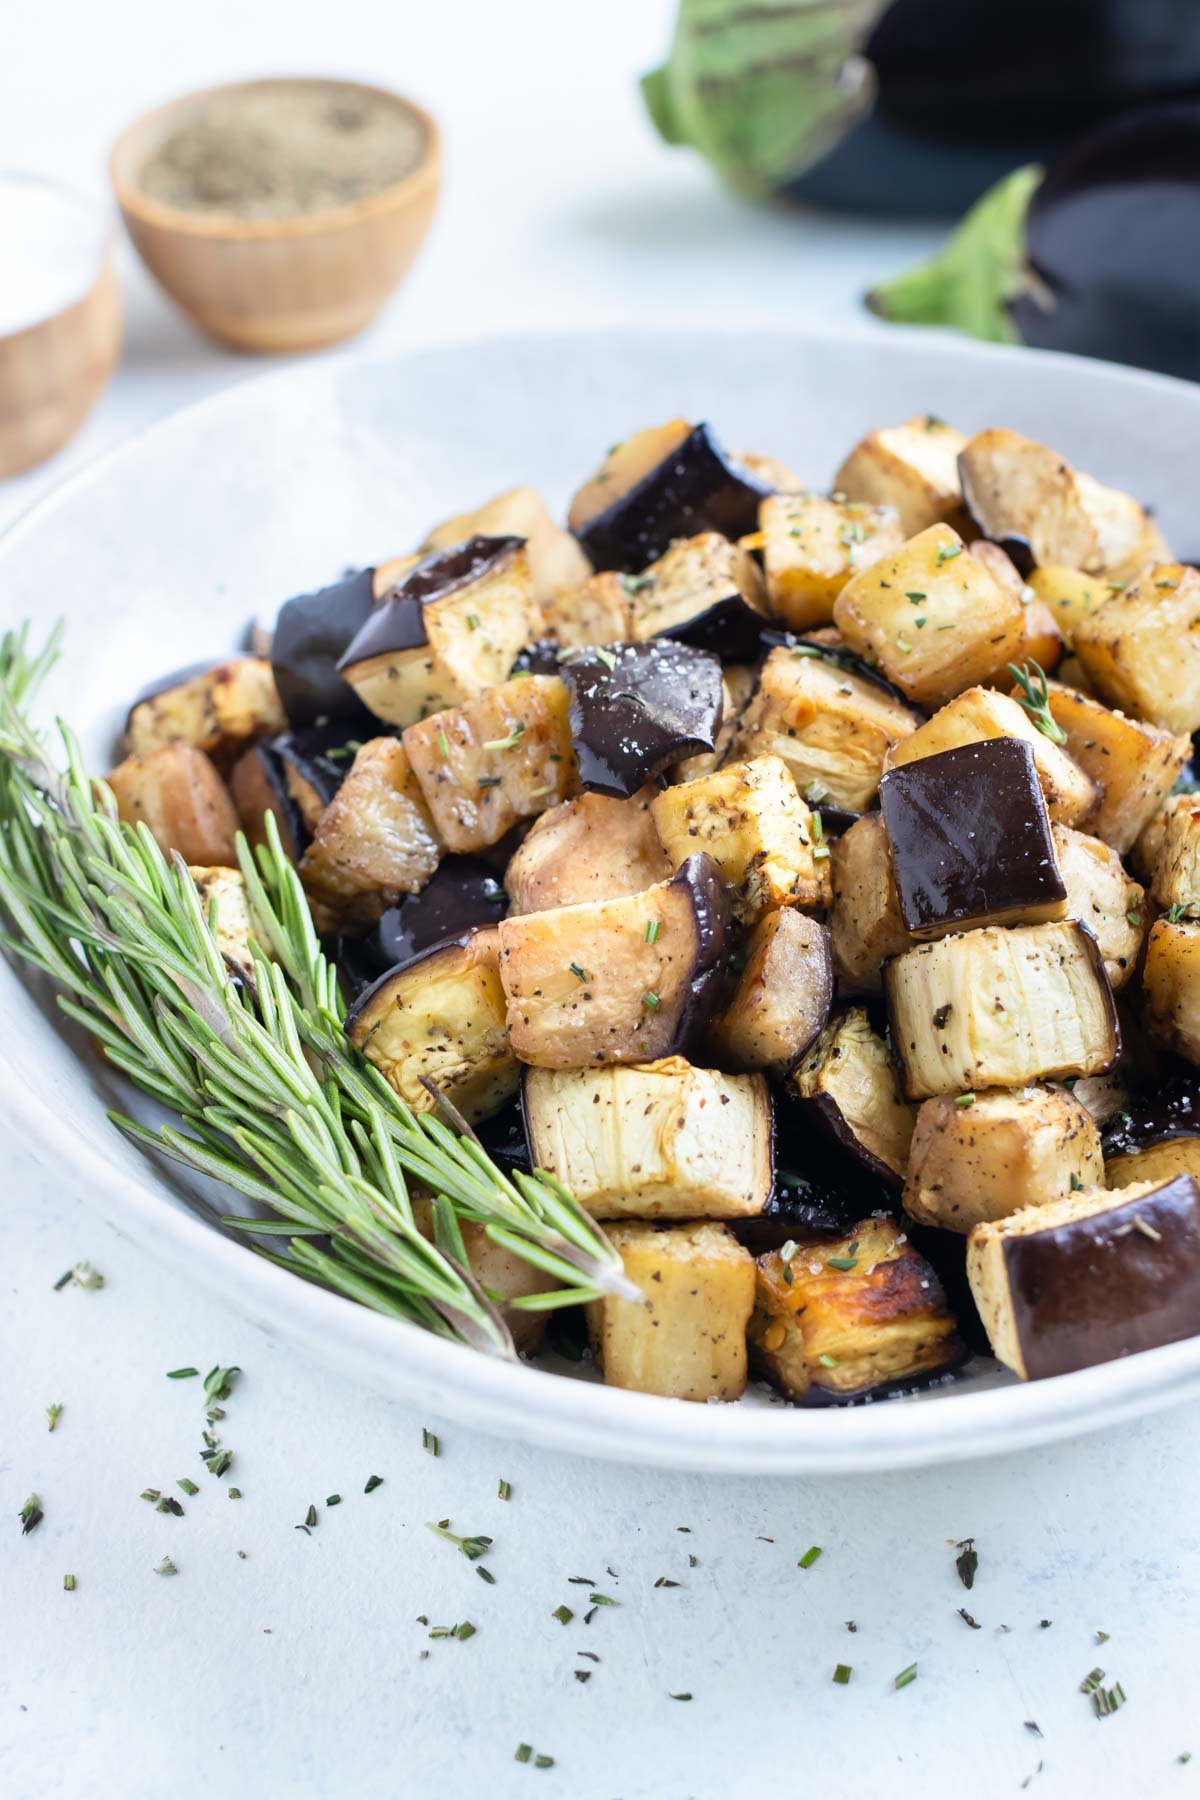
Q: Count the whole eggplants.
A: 2